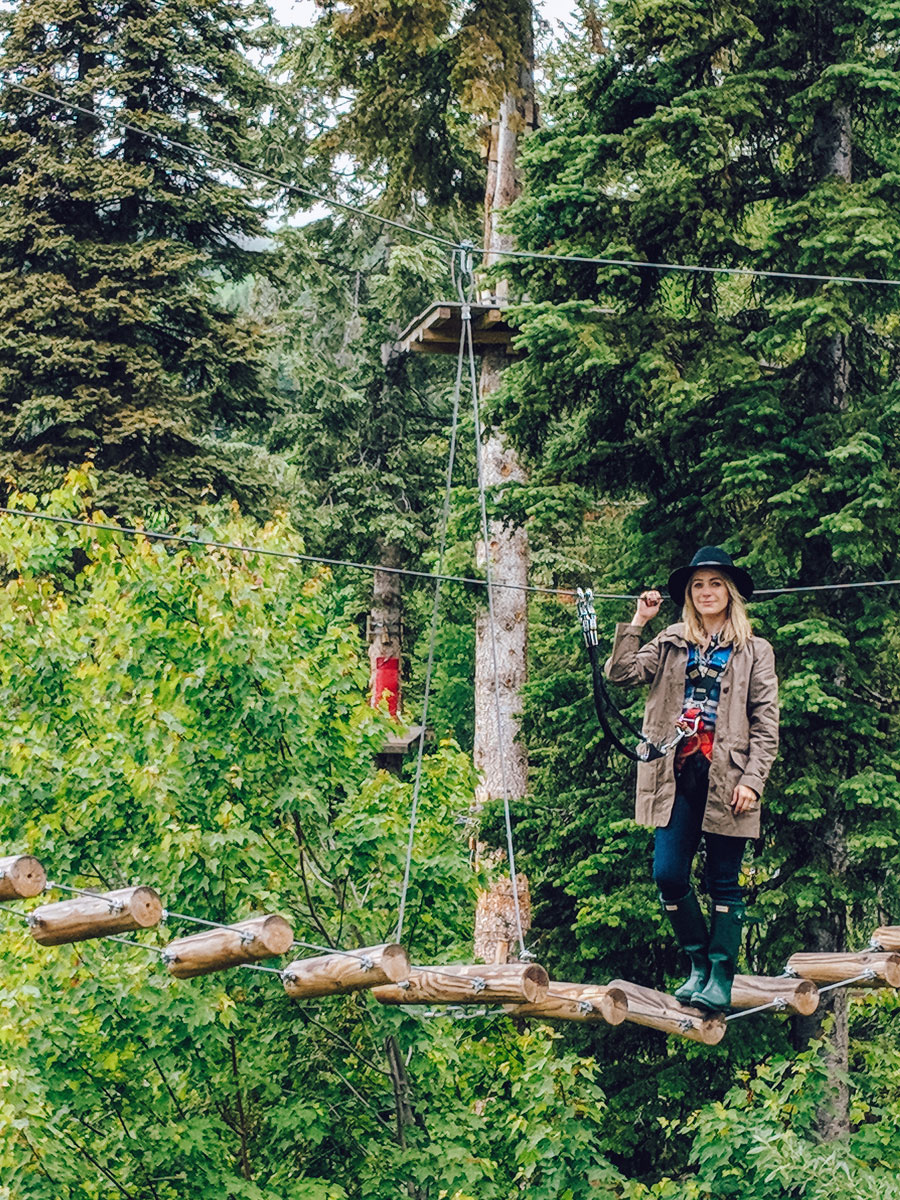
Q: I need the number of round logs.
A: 10